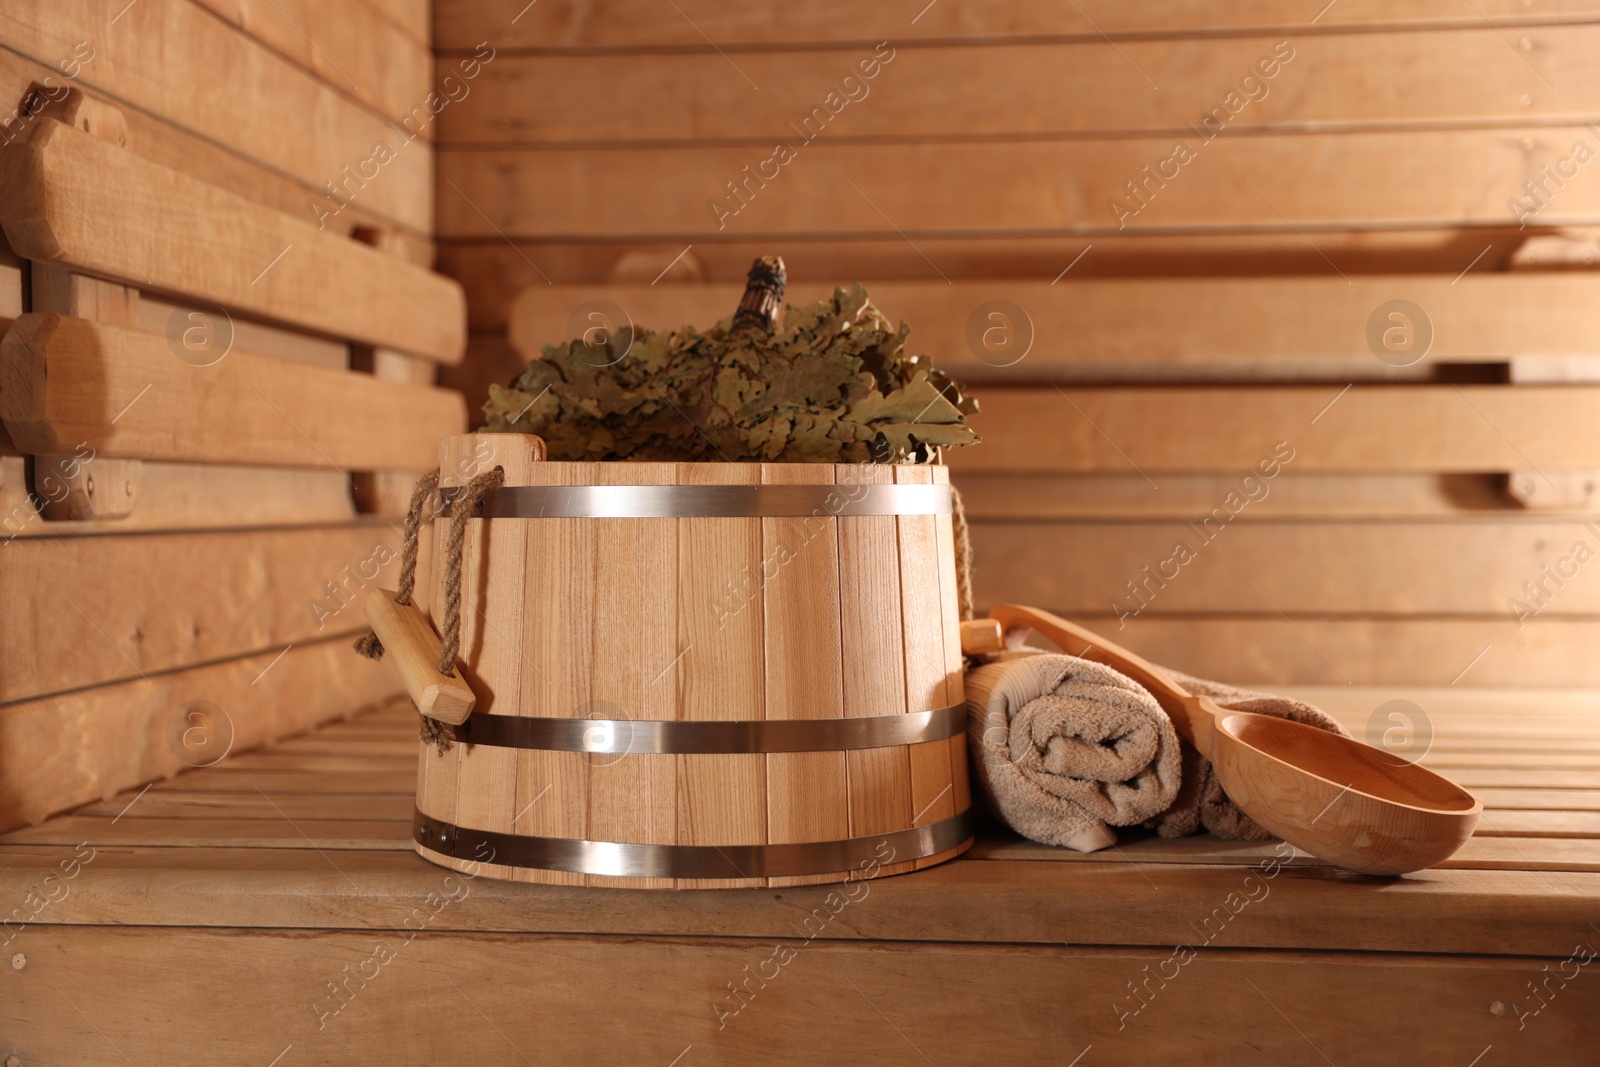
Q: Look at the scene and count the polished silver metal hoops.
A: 3